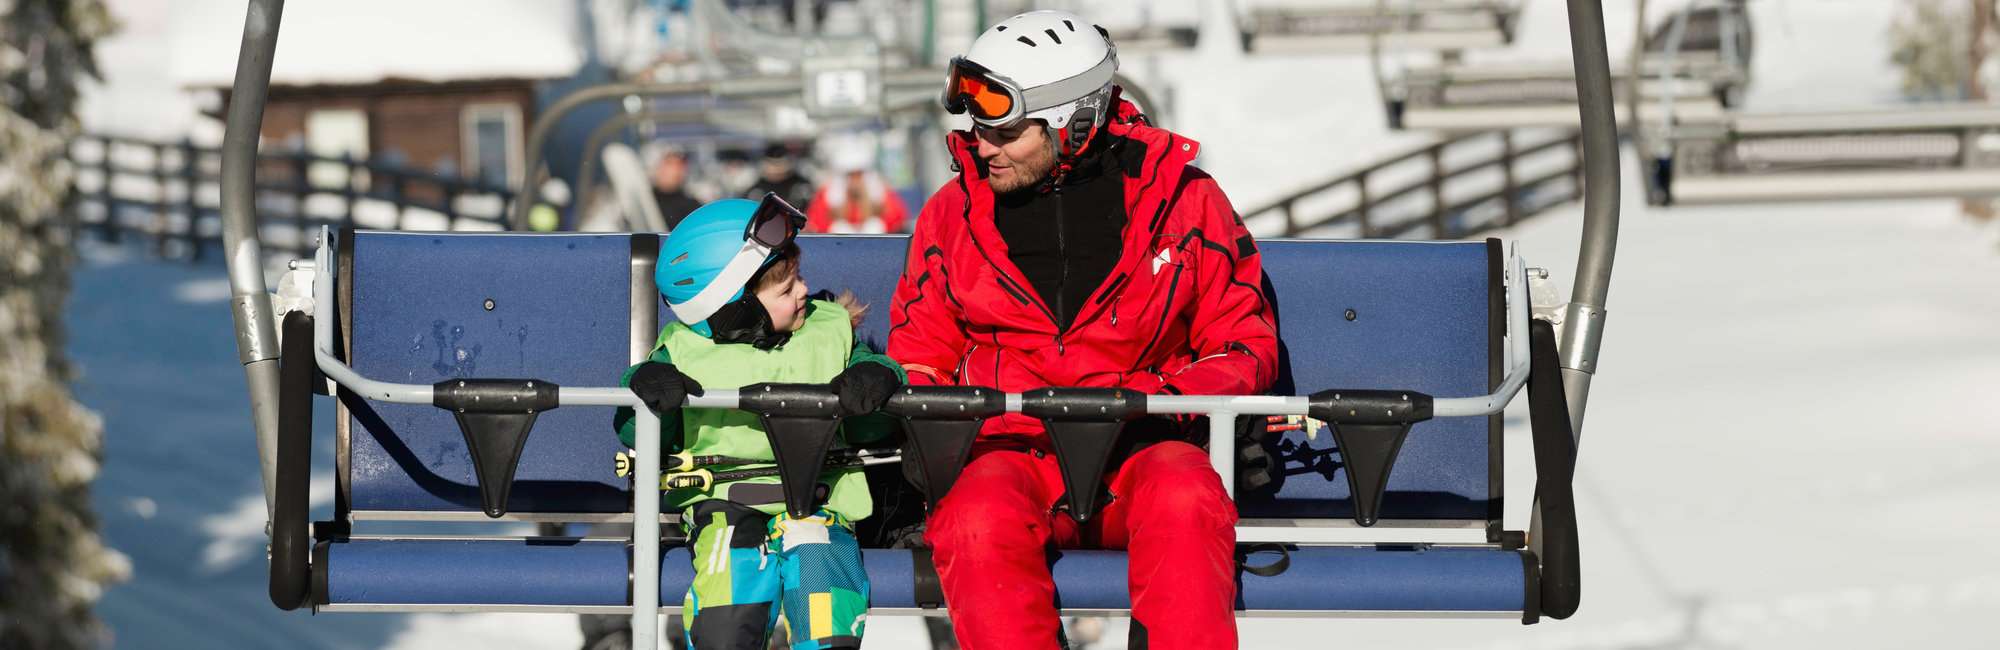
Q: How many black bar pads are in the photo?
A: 5